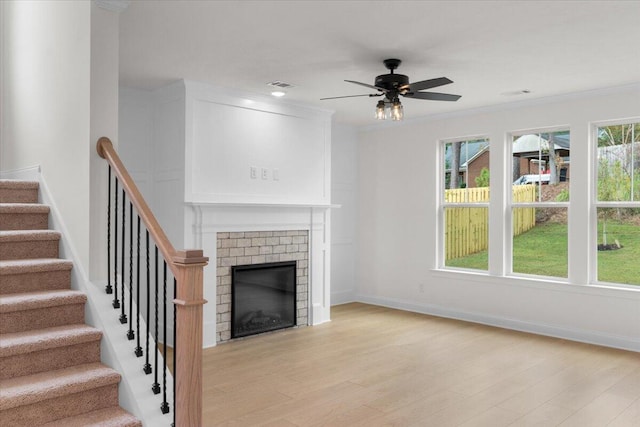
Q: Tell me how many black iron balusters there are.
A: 9